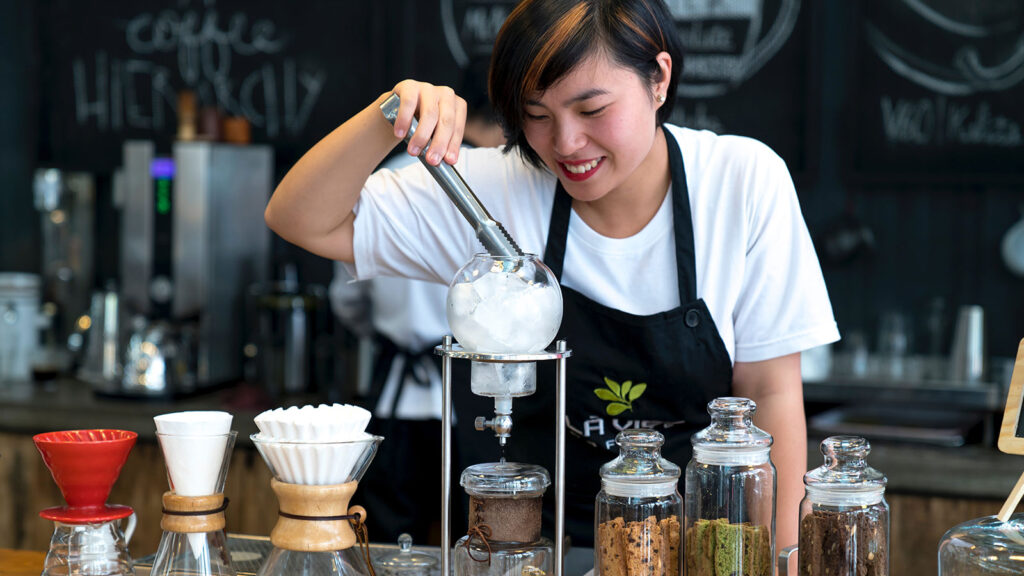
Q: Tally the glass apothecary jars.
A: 3